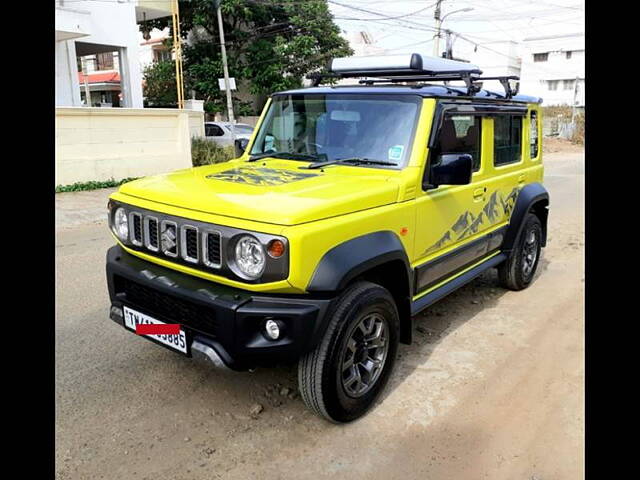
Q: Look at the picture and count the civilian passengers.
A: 0